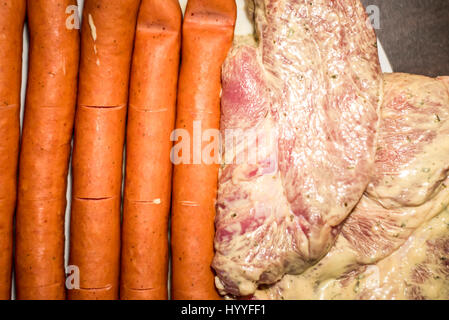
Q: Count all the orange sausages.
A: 5